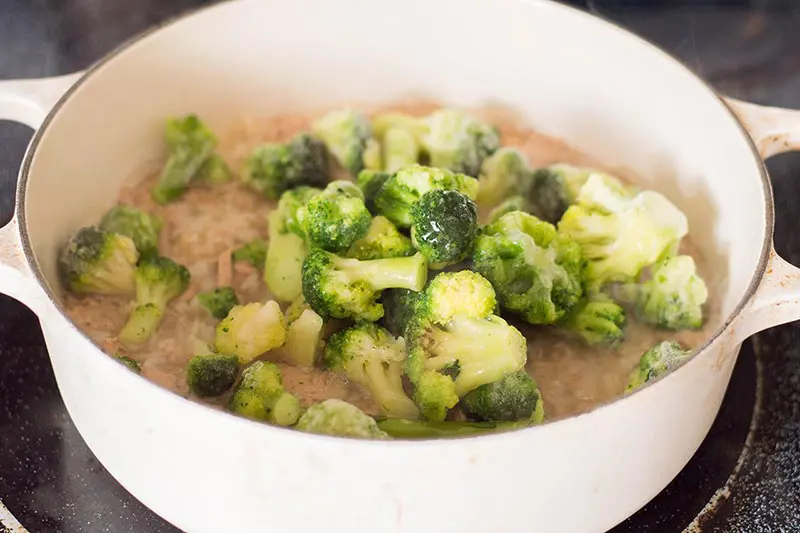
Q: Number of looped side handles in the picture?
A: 2